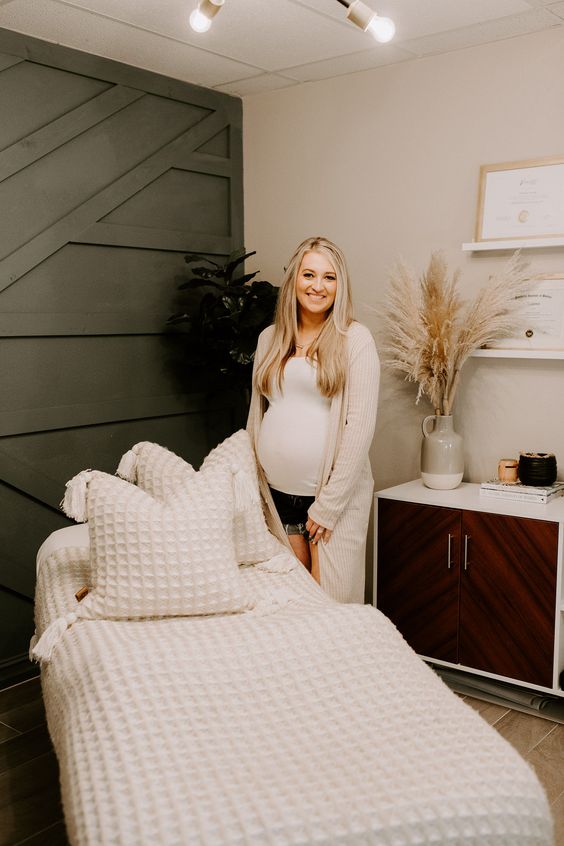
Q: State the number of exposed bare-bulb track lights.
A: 2